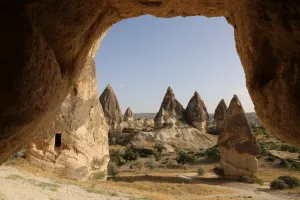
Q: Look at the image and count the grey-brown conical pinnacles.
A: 6